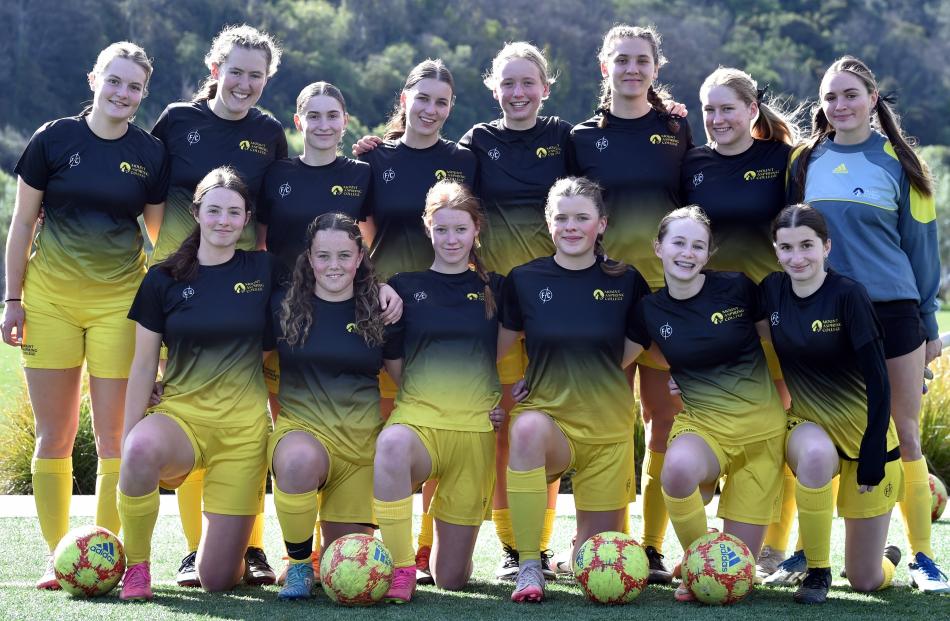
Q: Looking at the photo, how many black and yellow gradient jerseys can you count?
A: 13